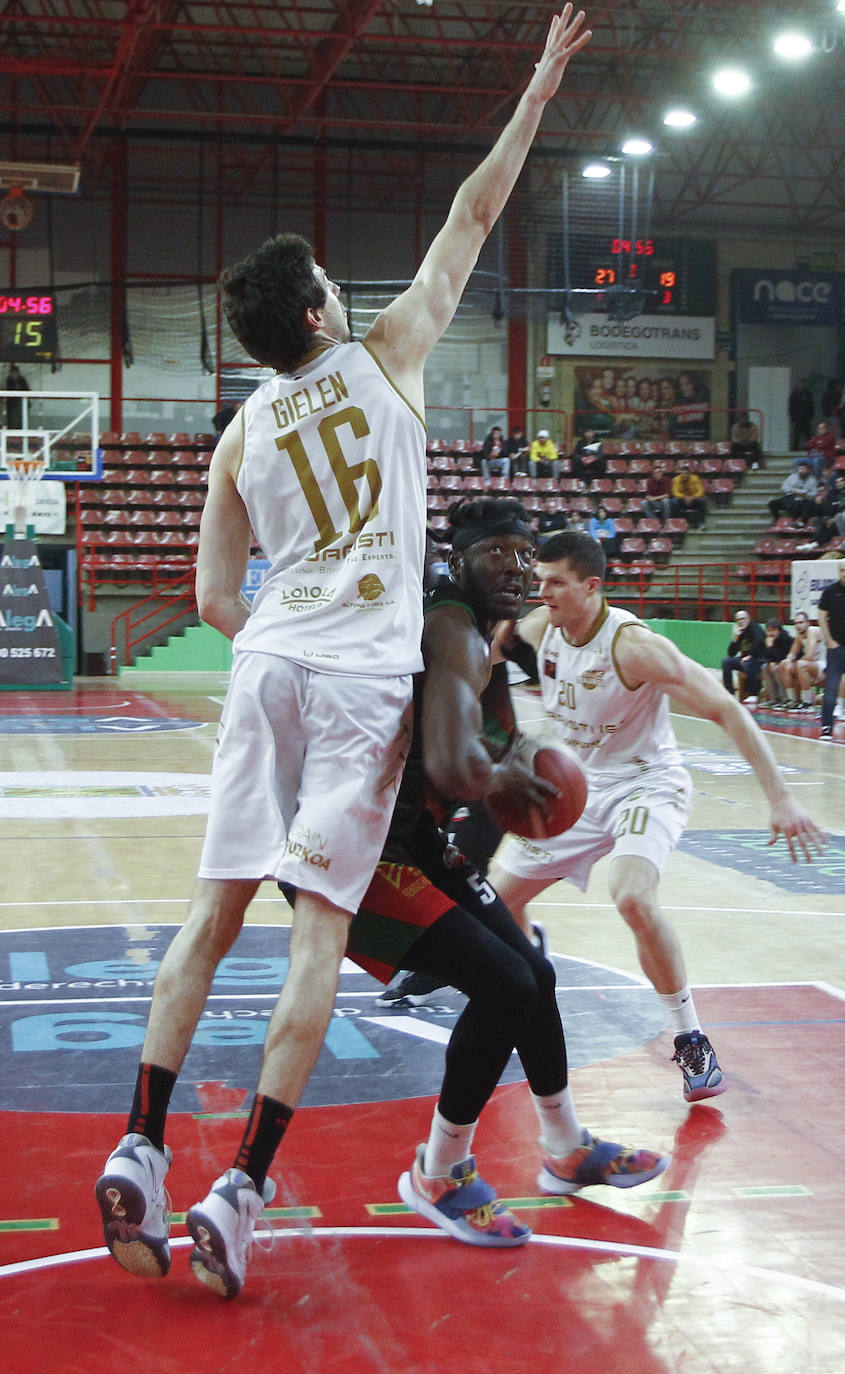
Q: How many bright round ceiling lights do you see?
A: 5